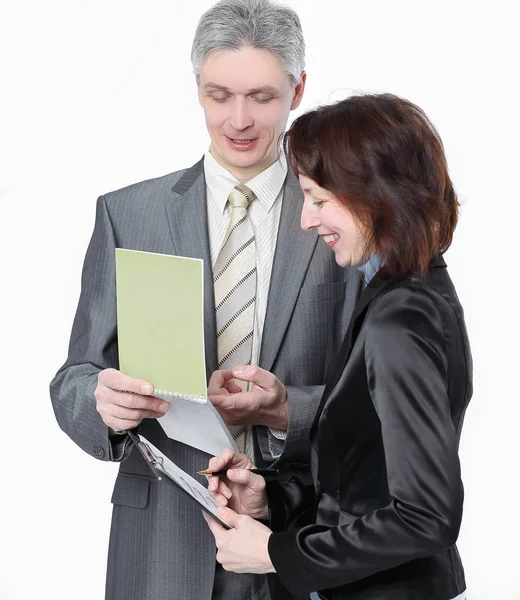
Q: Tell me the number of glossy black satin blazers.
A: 1